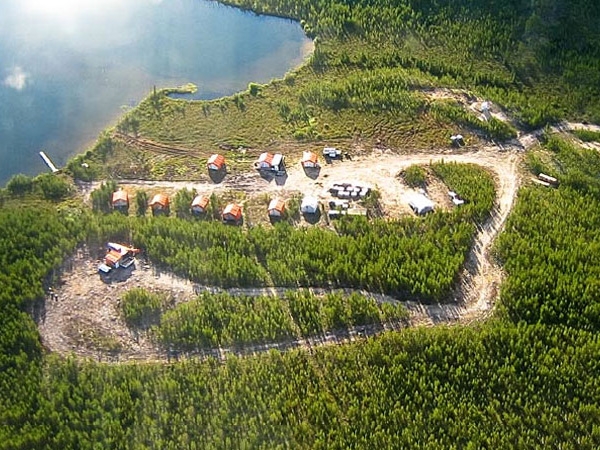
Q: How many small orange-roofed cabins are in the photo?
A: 8